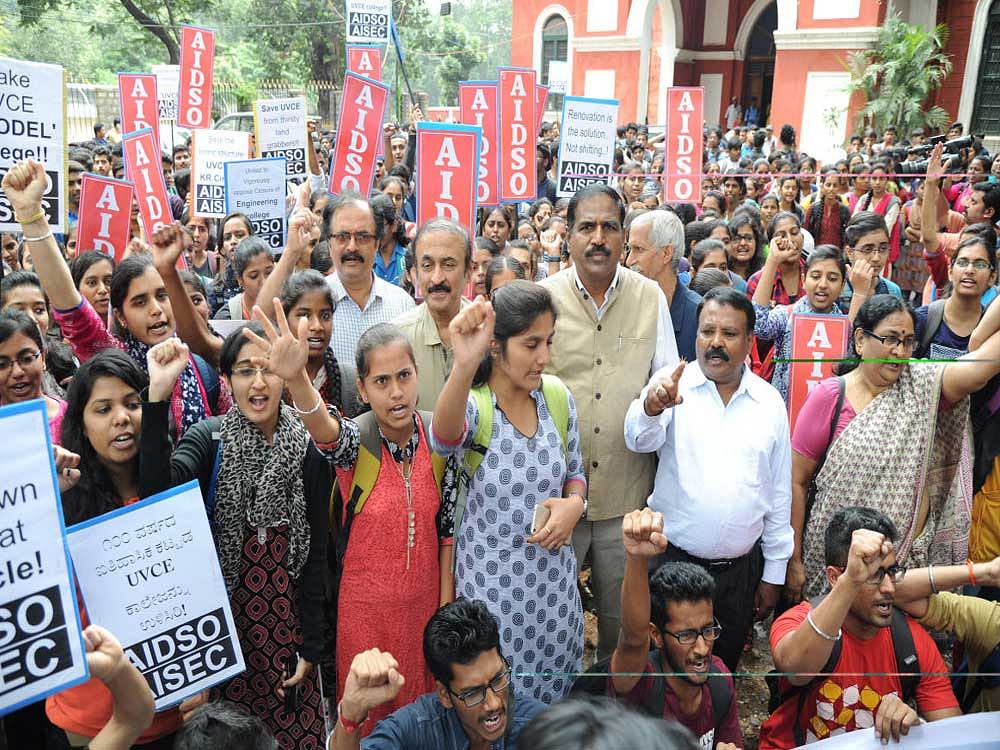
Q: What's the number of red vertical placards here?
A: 12